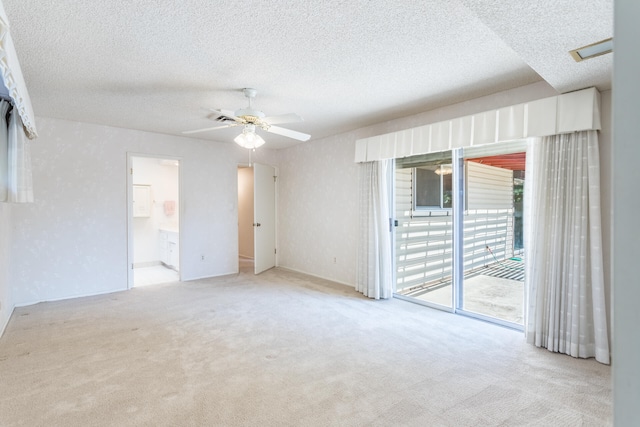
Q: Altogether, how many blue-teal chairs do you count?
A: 0